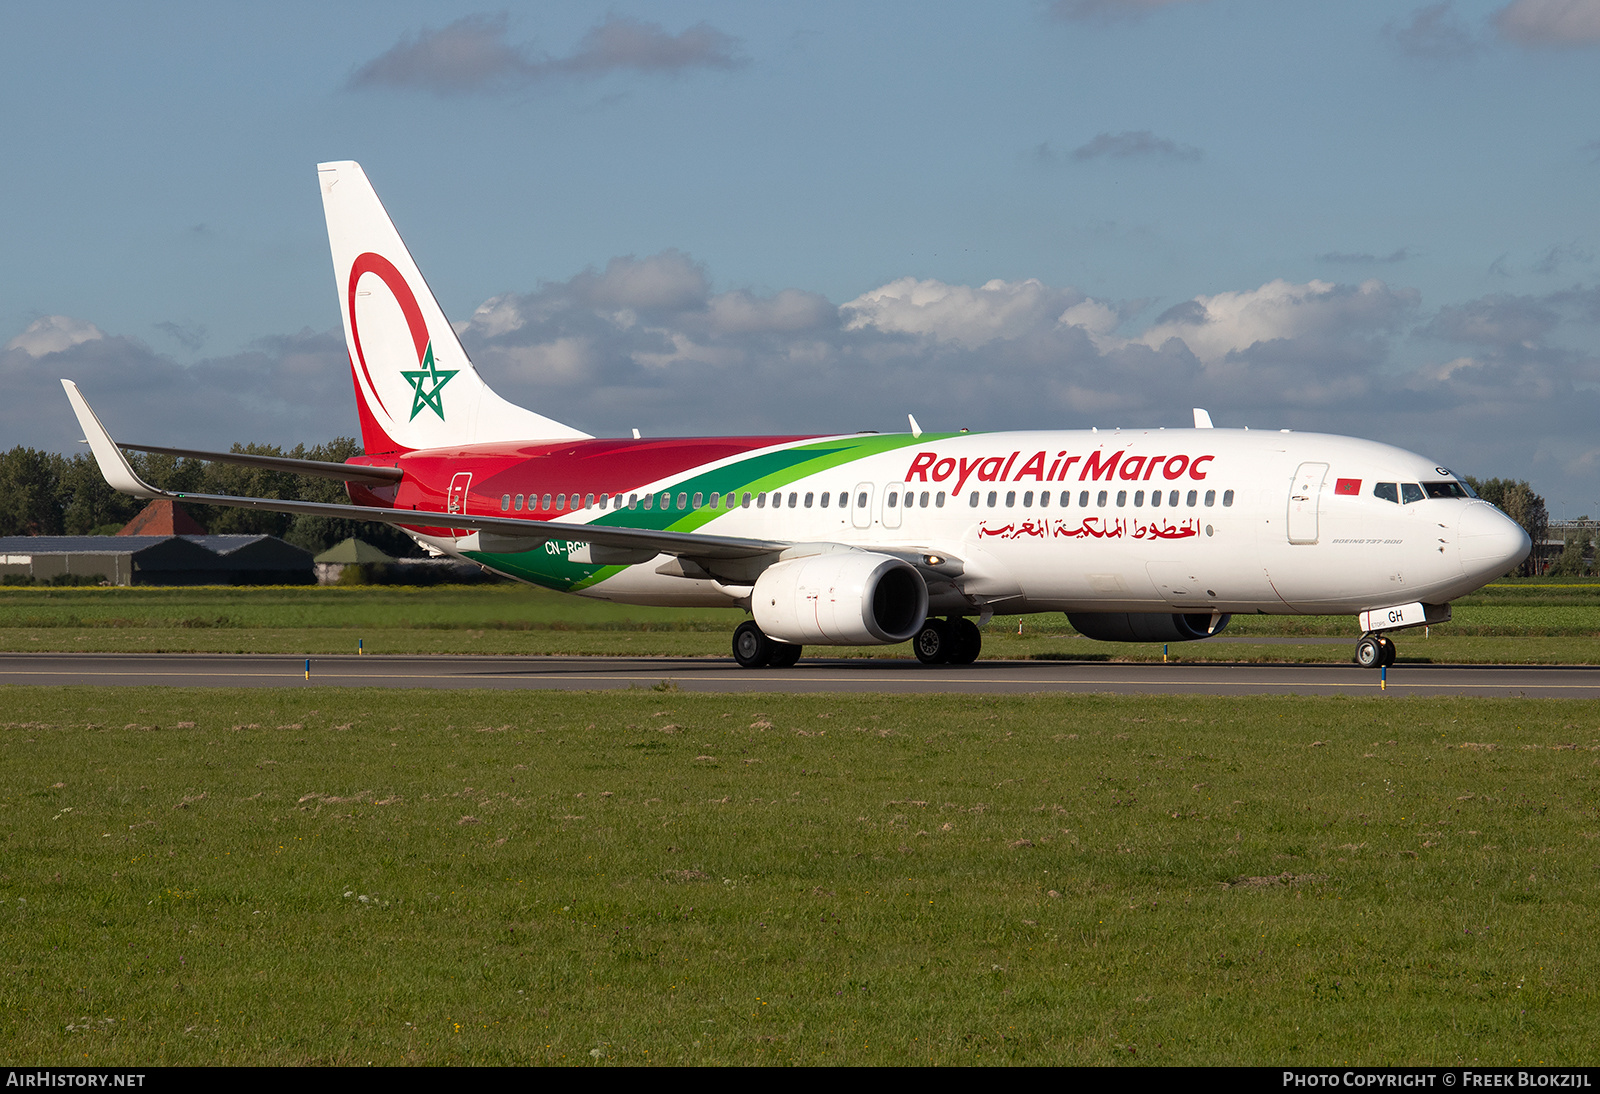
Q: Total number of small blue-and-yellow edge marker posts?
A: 4